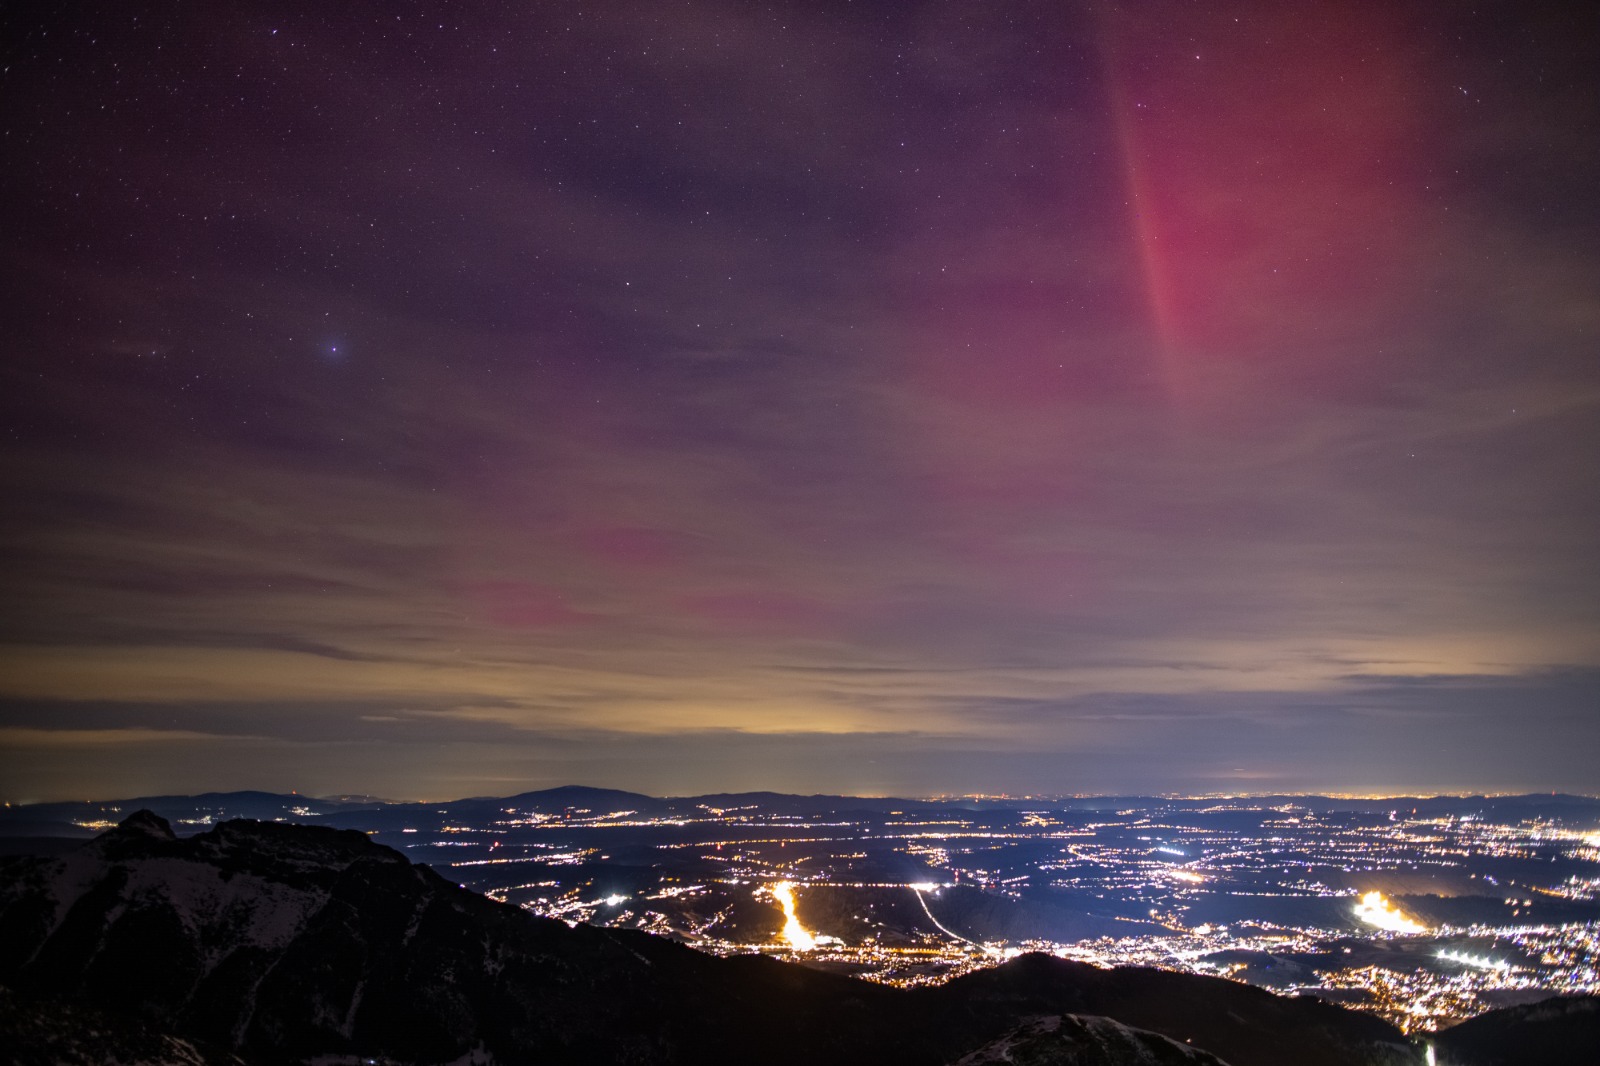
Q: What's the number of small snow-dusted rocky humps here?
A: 1